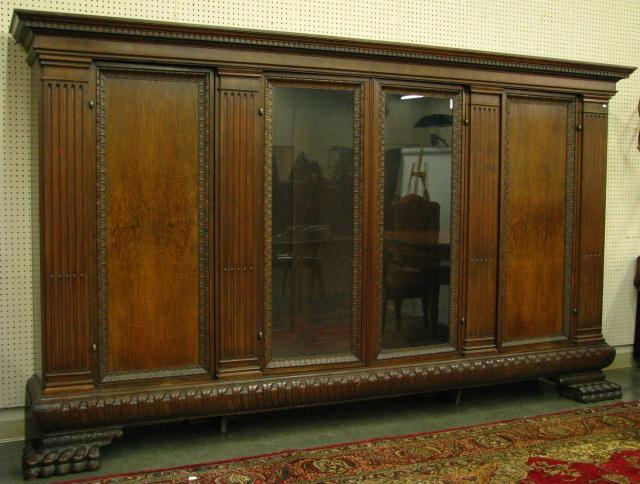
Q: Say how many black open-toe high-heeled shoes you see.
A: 0